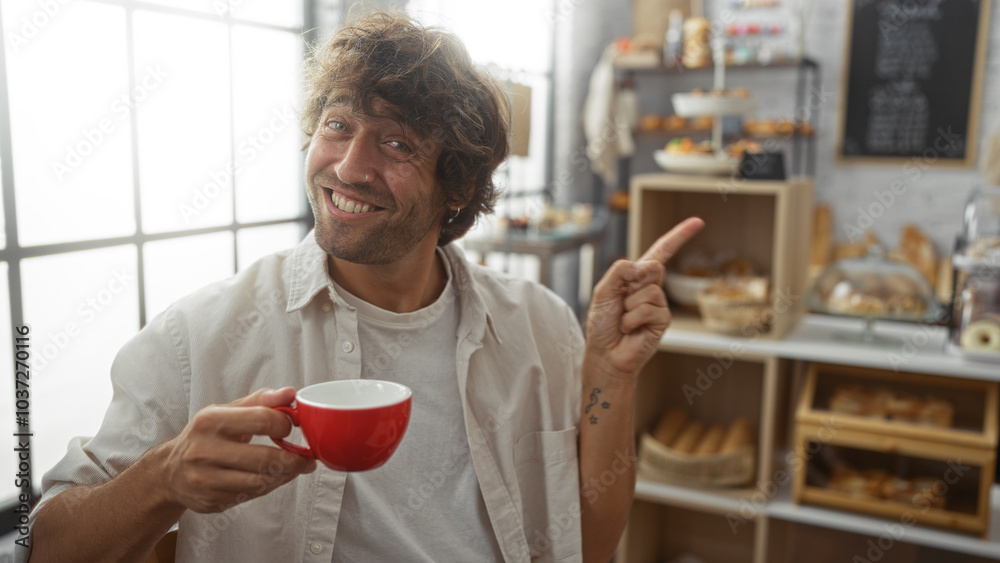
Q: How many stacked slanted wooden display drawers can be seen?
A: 2